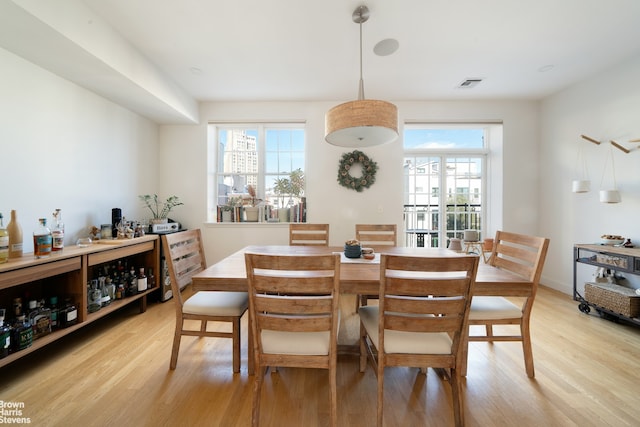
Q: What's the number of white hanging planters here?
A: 2